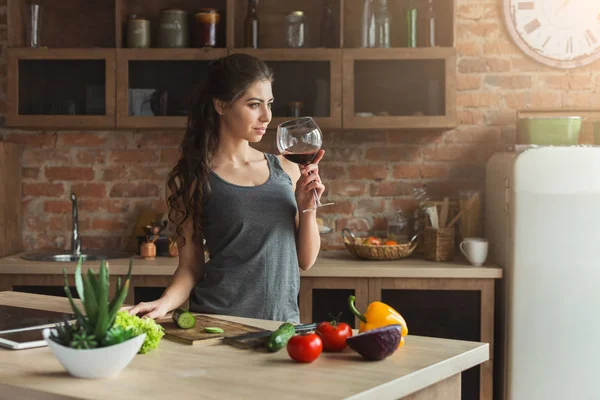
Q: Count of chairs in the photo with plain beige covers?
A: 0